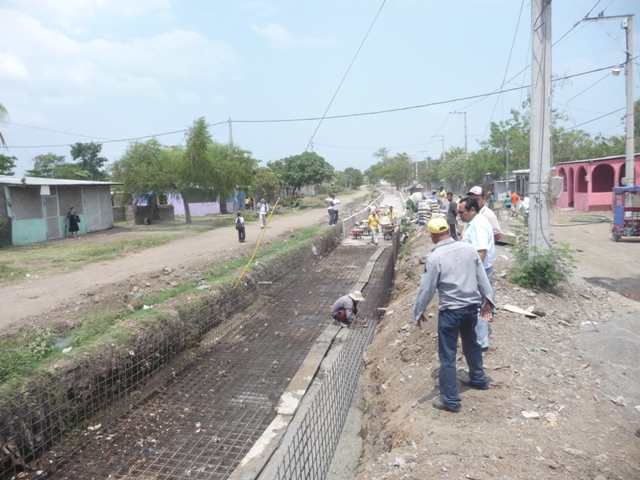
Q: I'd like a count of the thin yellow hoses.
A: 1